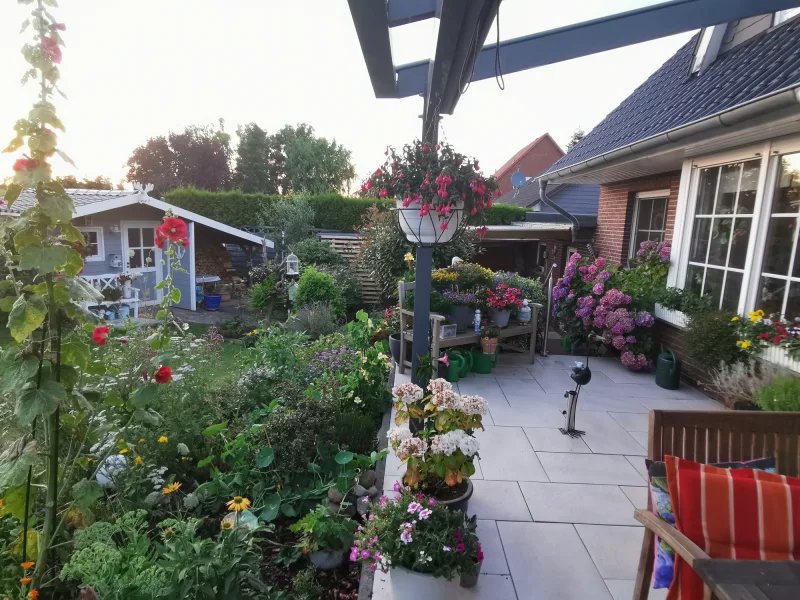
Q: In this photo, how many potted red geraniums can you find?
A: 1